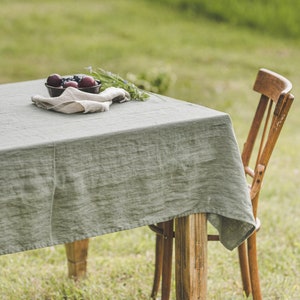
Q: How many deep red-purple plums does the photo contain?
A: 3